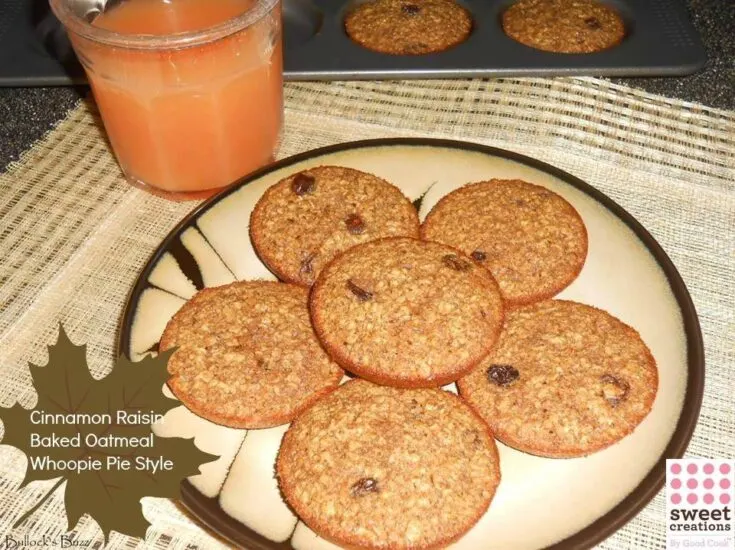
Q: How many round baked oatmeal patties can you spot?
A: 8